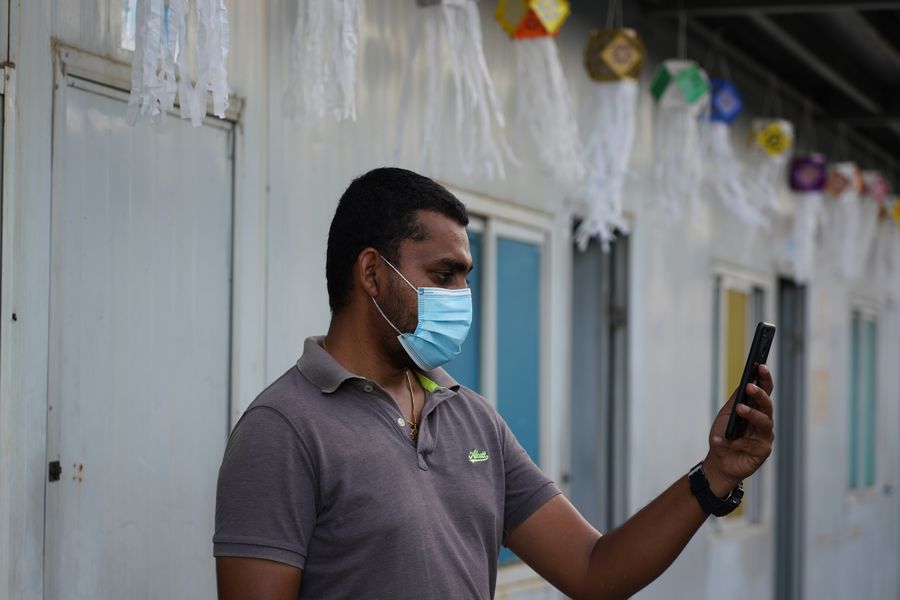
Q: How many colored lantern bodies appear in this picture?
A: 9